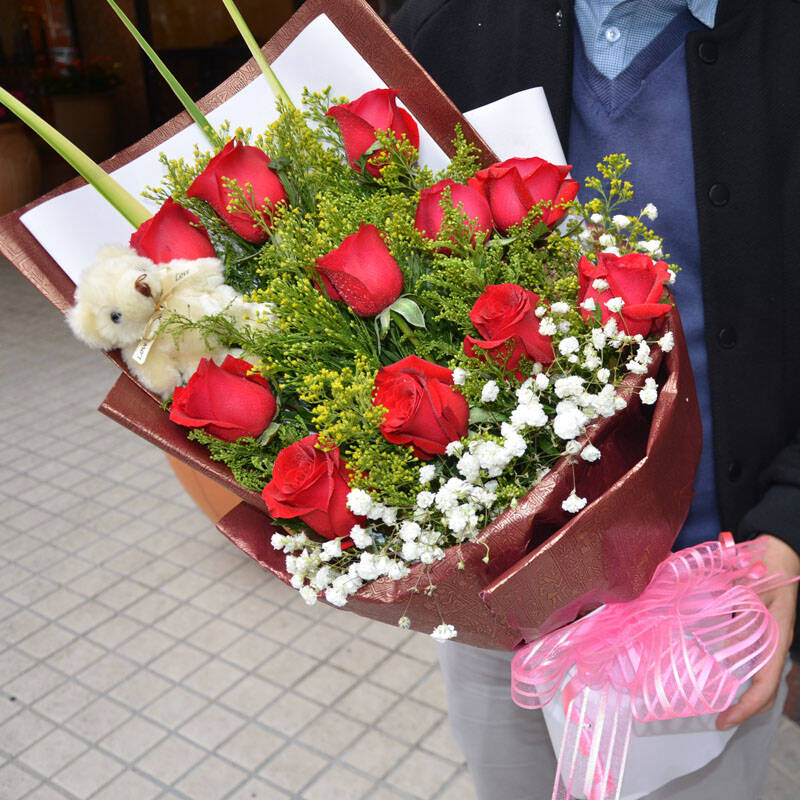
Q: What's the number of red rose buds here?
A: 11